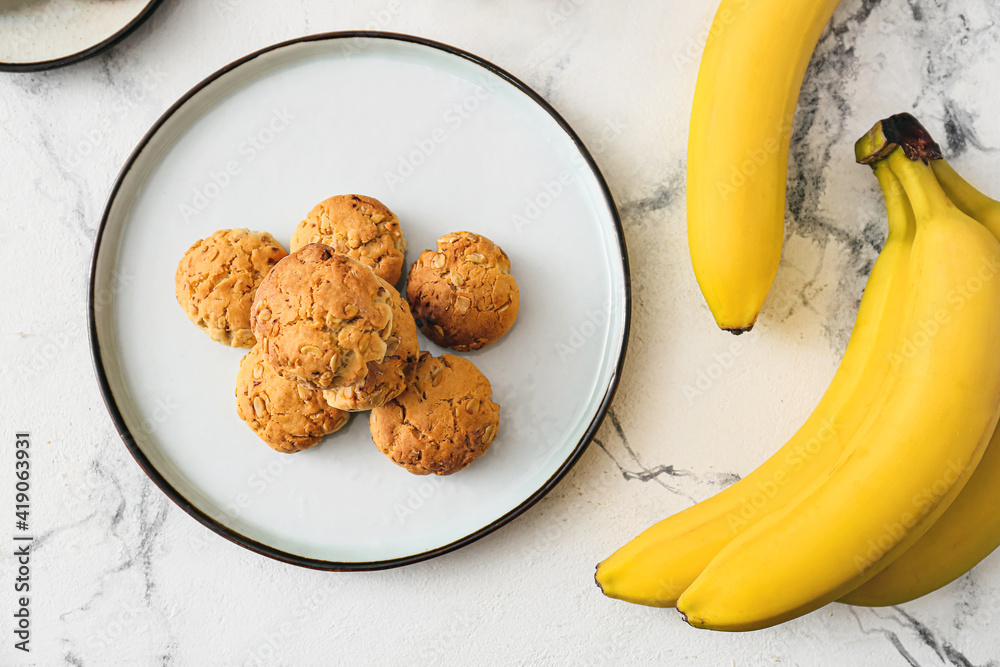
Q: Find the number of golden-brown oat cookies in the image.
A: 7